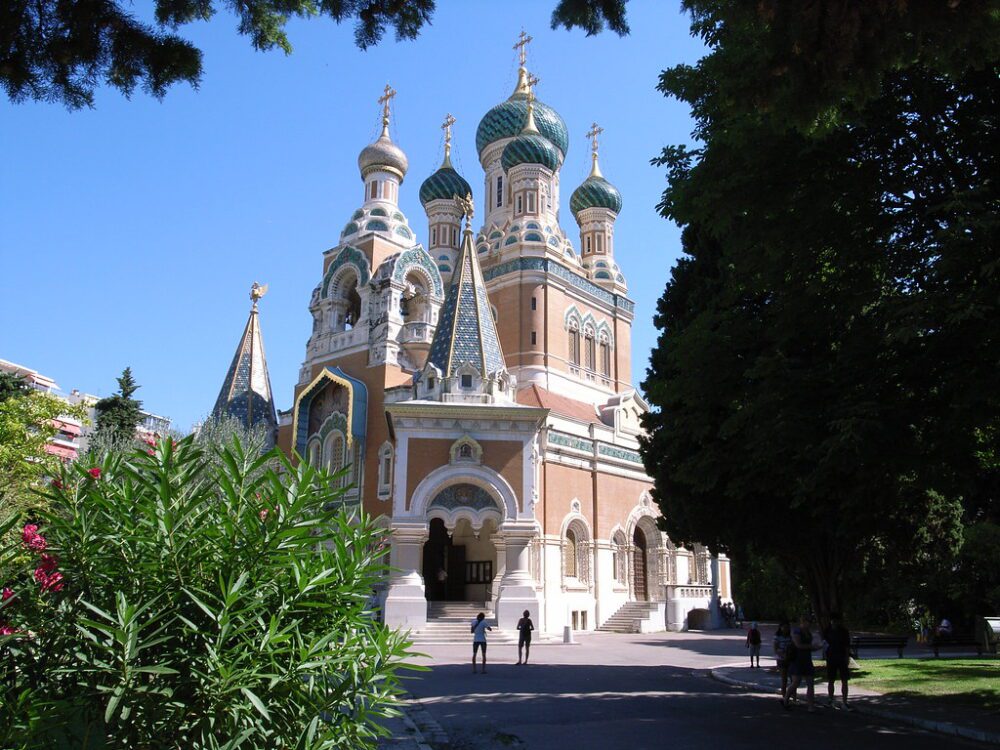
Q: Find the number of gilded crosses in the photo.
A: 5